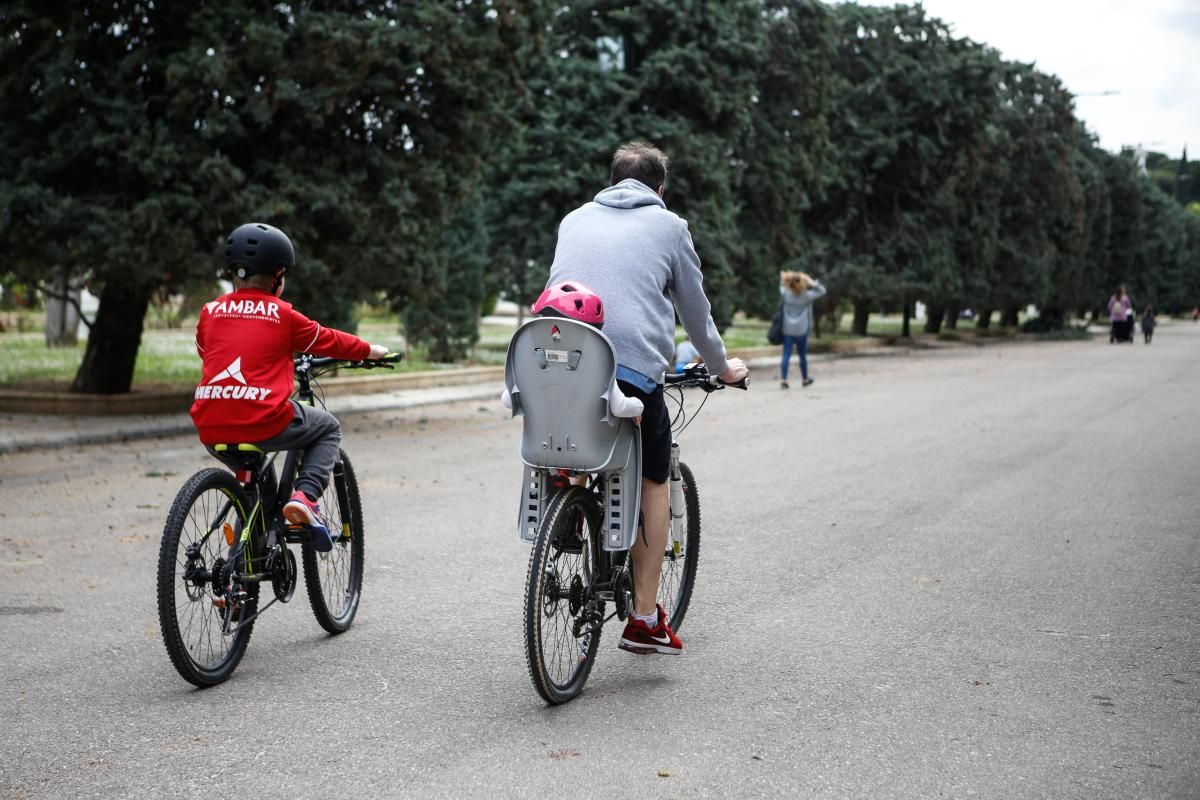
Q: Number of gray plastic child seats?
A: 1